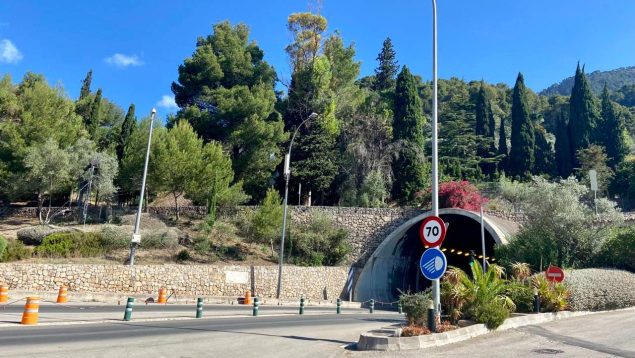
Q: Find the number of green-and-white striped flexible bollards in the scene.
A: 7